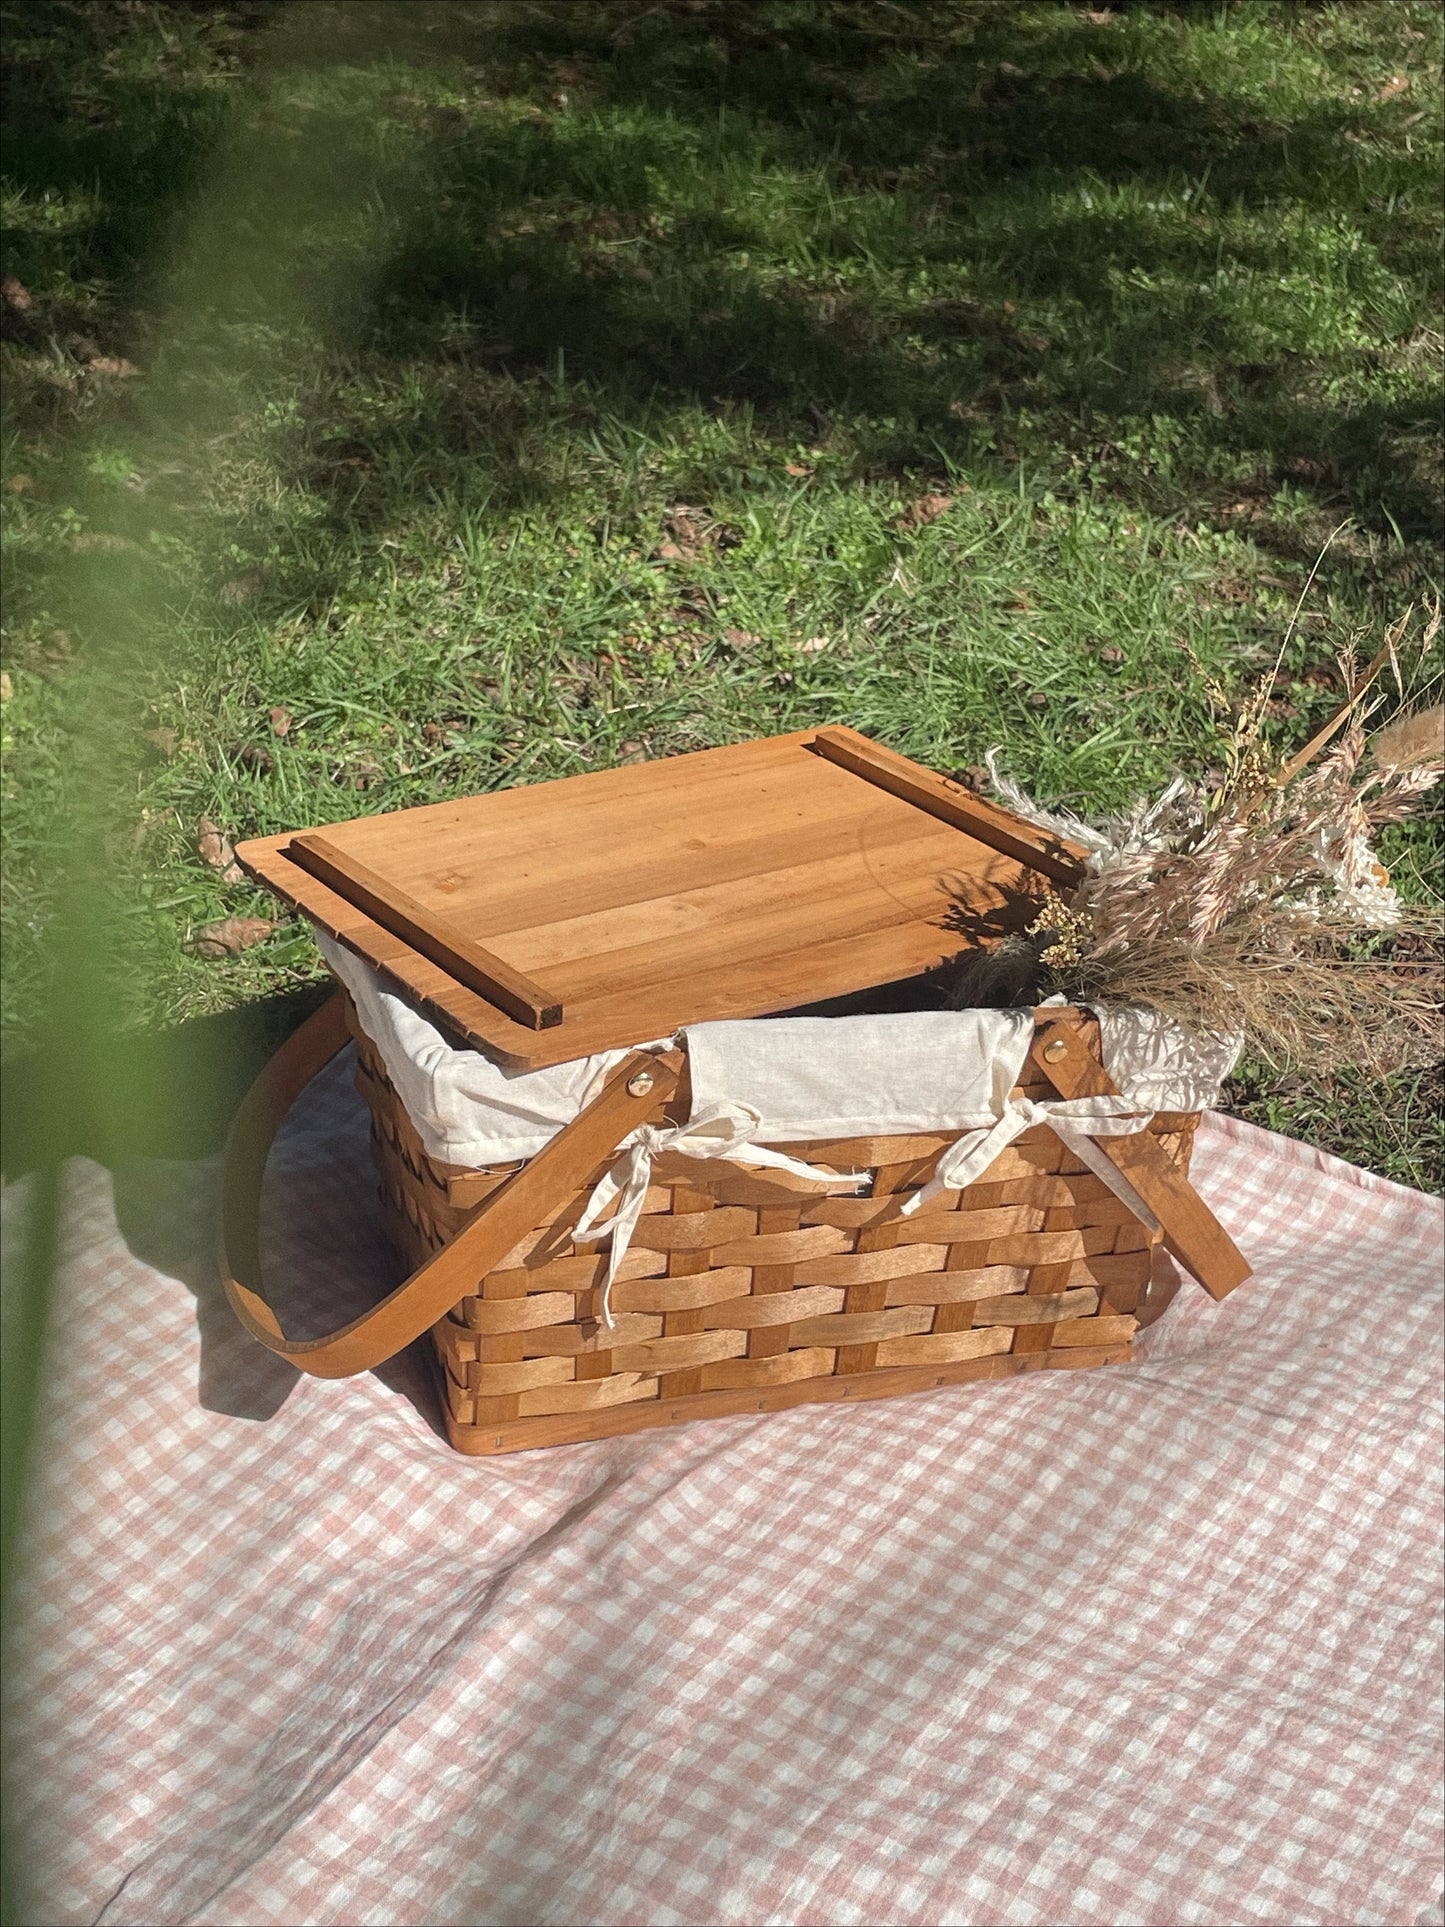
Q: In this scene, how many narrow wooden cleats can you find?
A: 2